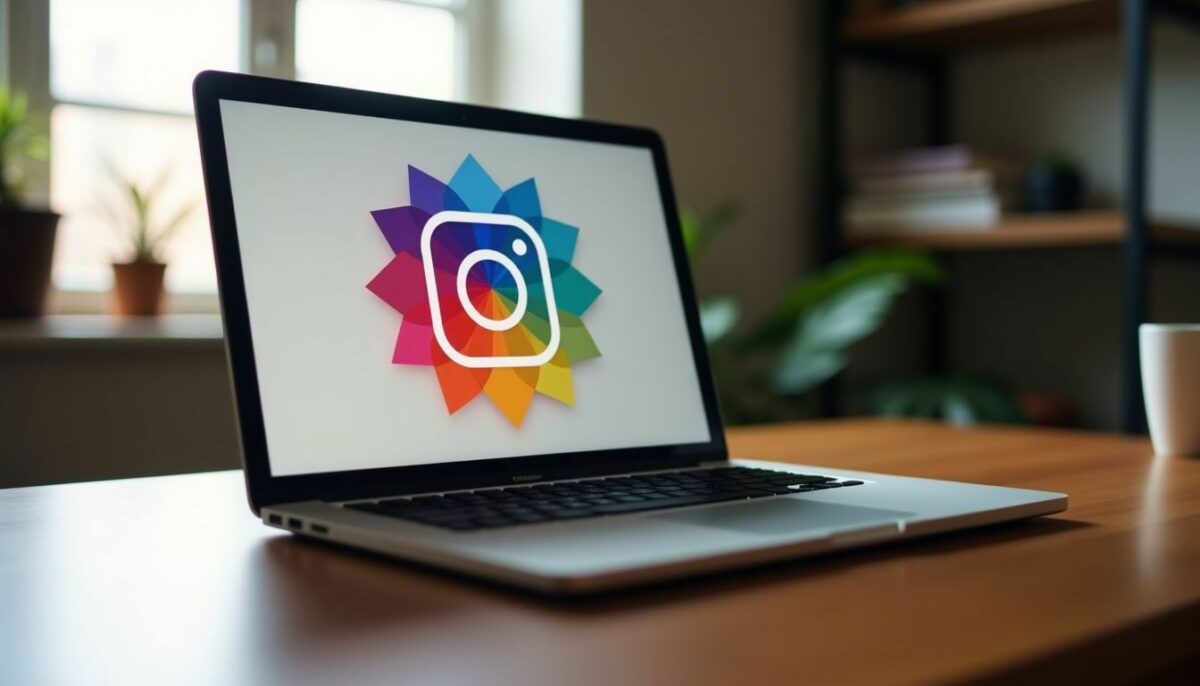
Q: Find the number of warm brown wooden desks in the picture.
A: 1